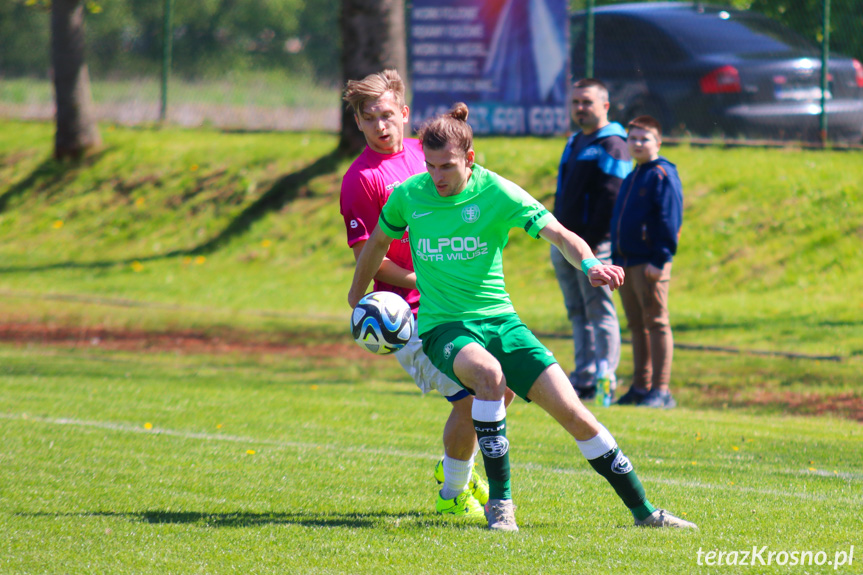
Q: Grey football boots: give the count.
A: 2